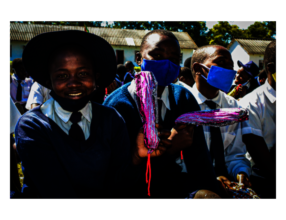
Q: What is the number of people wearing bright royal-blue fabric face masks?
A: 2